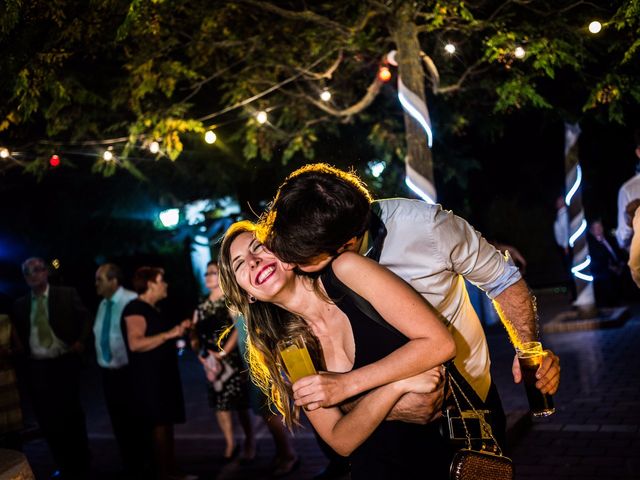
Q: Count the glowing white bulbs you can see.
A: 9